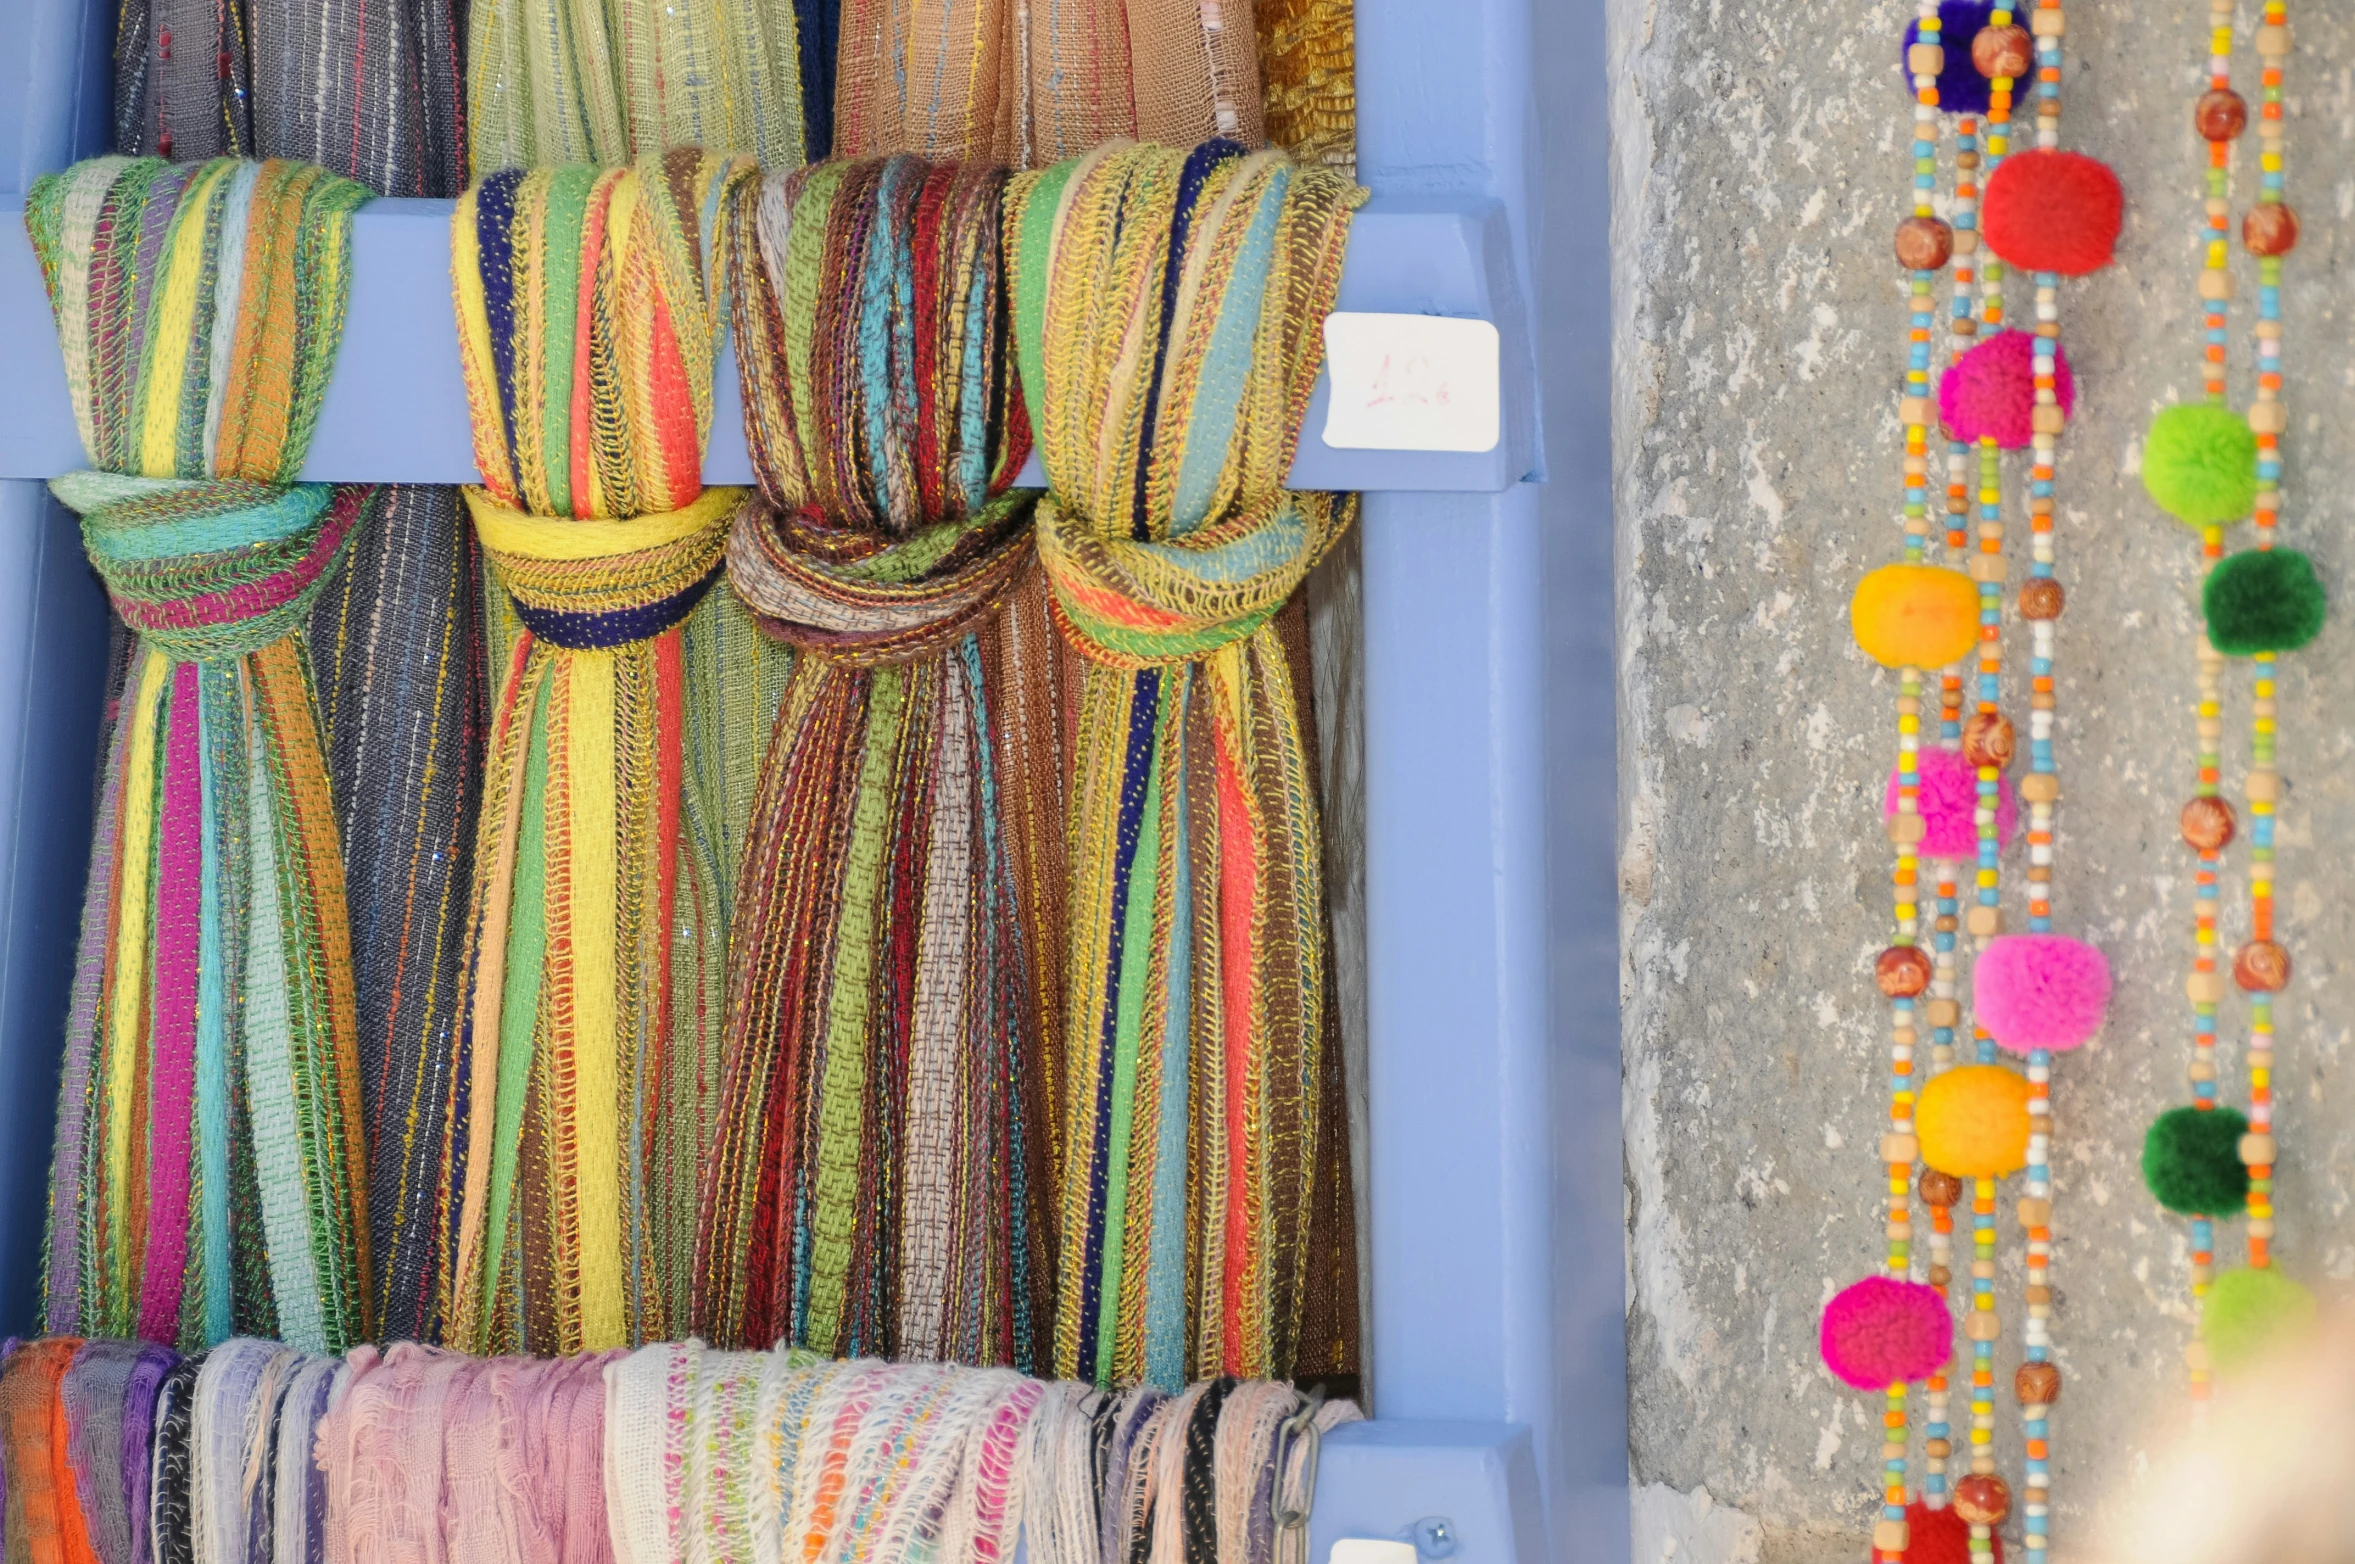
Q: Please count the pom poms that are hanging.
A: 13